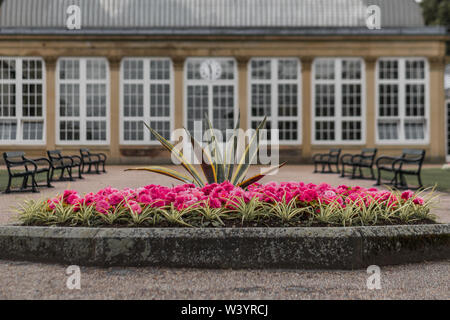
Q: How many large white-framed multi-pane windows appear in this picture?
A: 7